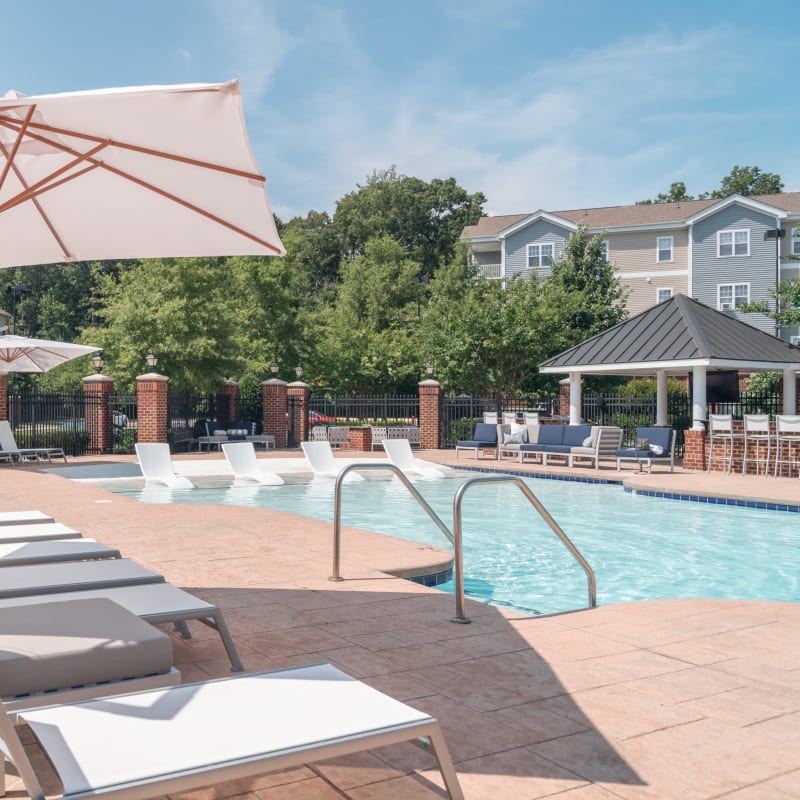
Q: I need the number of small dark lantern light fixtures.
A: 5